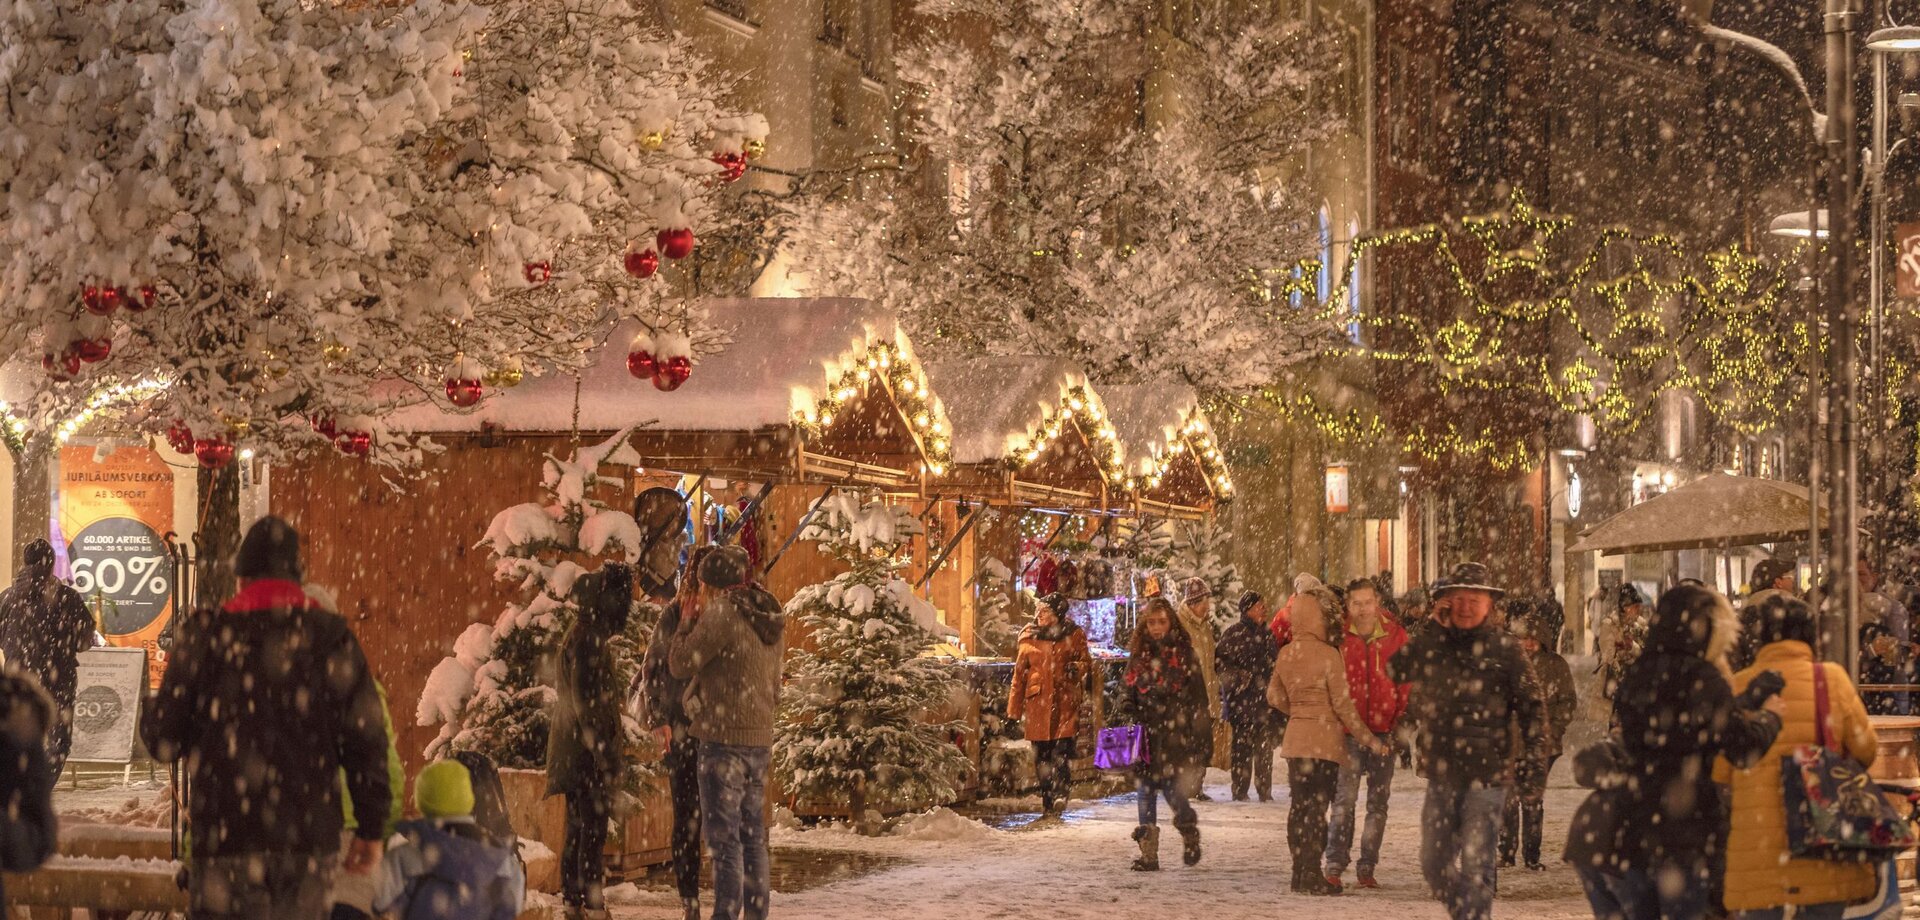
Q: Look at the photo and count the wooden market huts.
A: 3